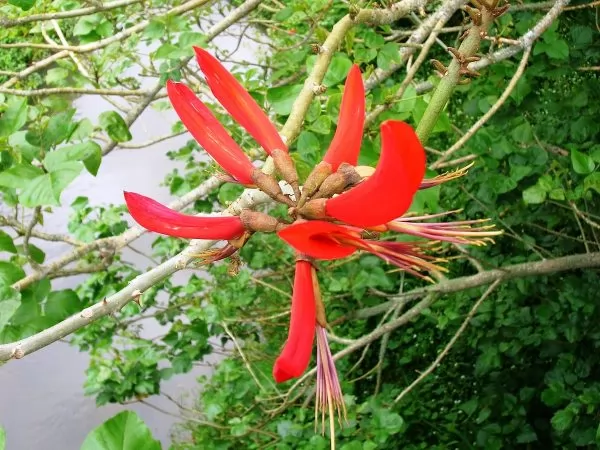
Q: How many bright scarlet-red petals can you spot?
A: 7